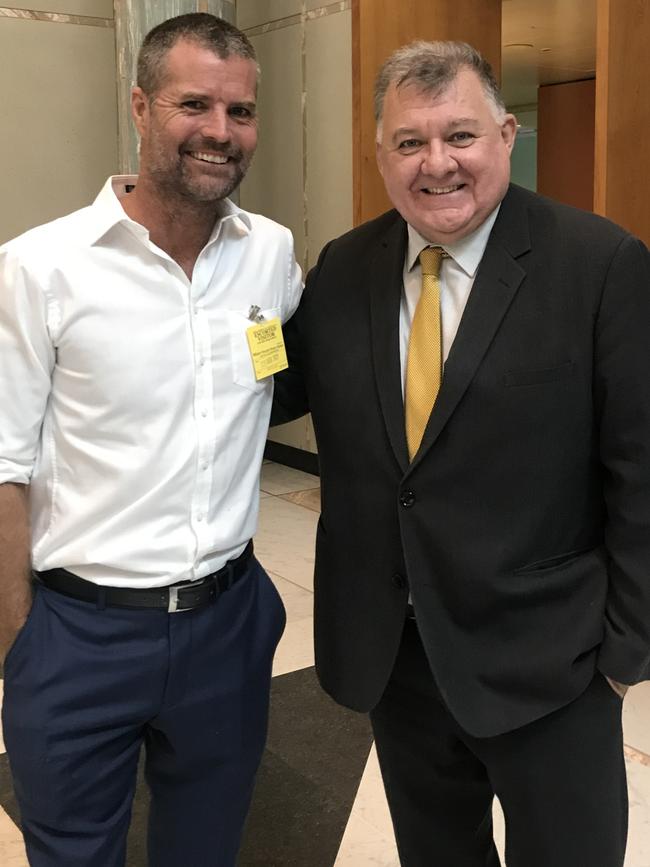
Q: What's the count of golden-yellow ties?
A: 1